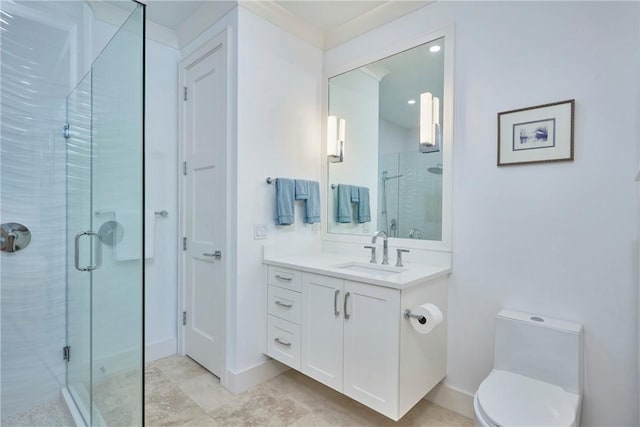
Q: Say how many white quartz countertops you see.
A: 1